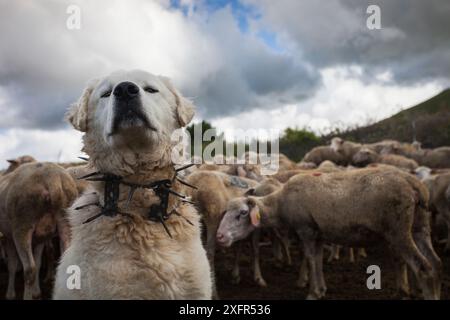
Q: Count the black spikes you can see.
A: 12